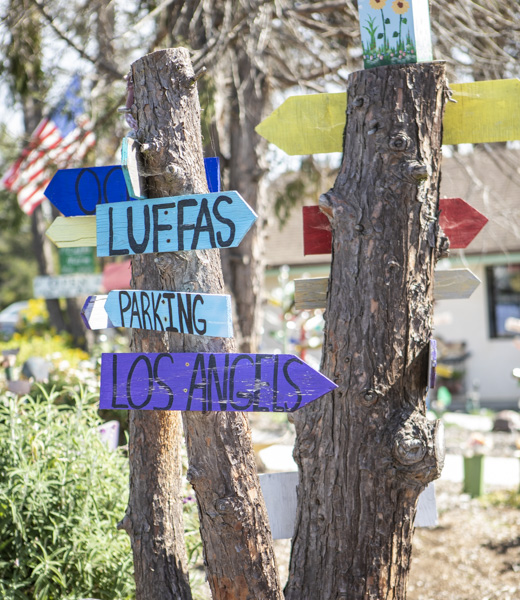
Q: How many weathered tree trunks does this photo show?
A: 3